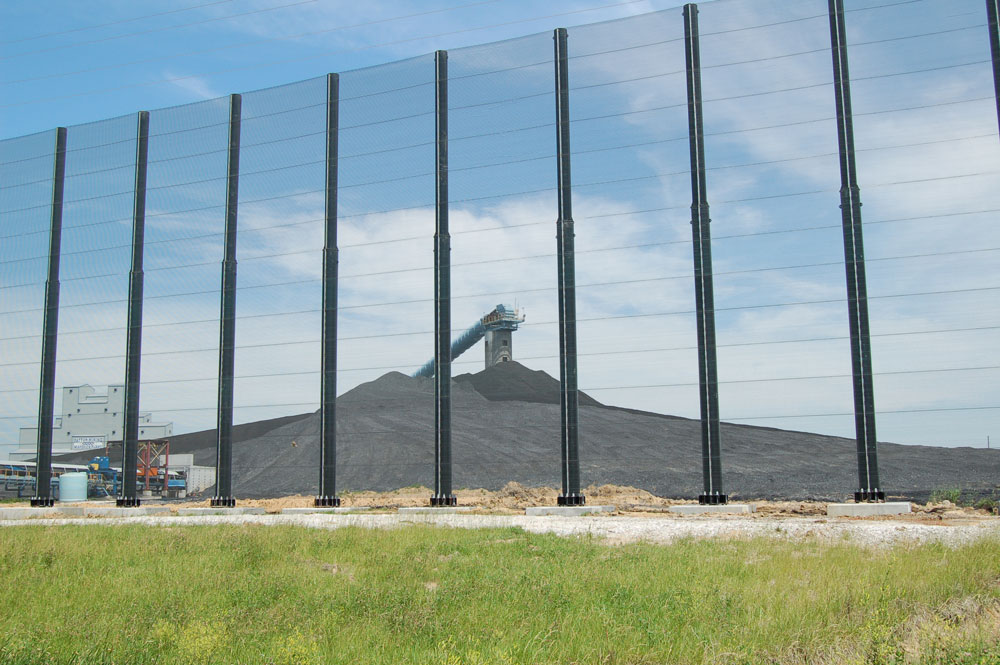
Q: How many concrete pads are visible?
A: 8